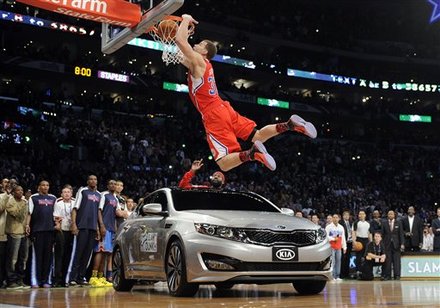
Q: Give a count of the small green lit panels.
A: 3